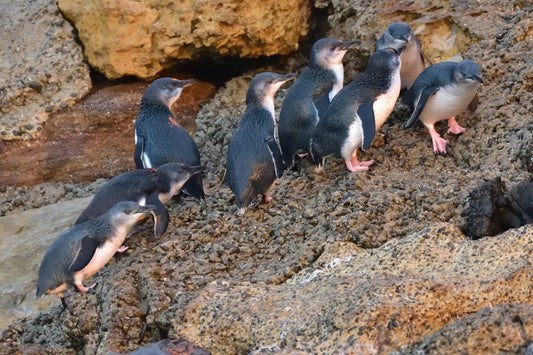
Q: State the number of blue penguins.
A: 8